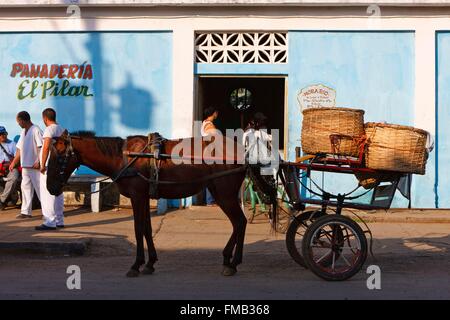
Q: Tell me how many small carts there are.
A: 1